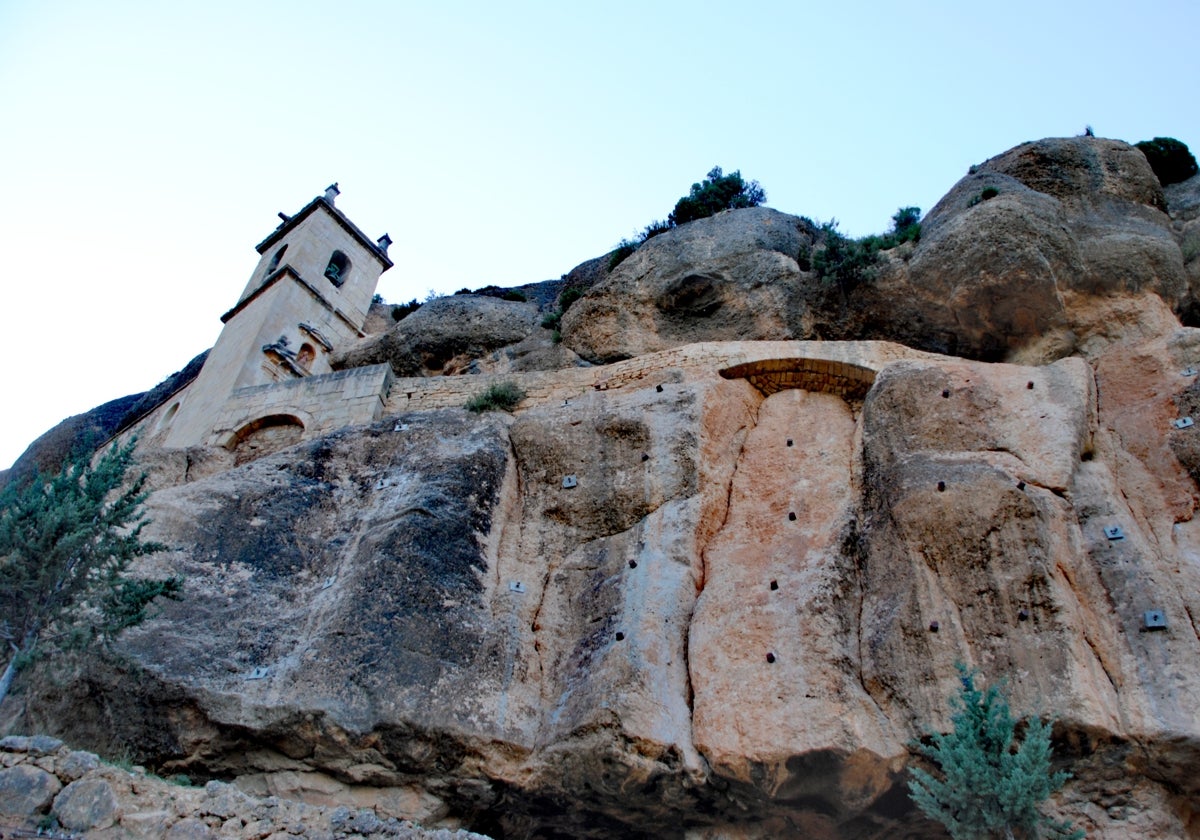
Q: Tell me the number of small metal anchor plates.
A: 11